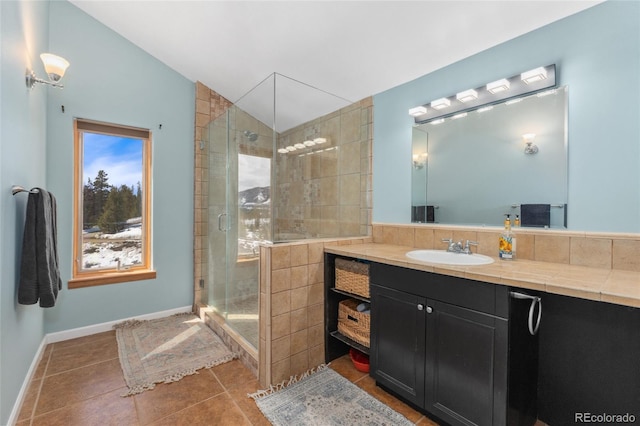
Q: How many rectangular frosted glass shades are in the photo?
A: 5